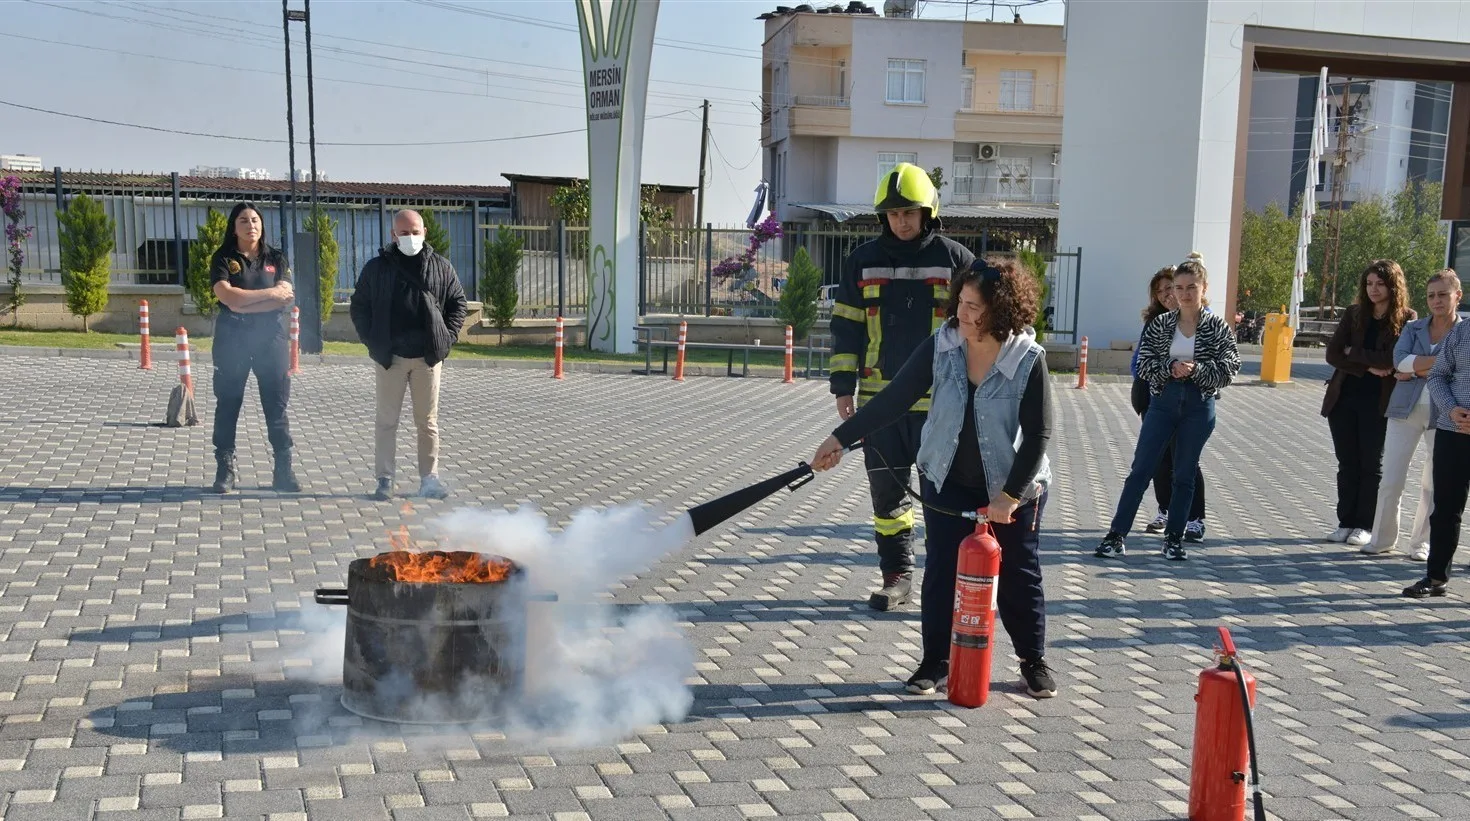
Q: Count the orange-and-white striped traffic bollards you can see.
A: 7